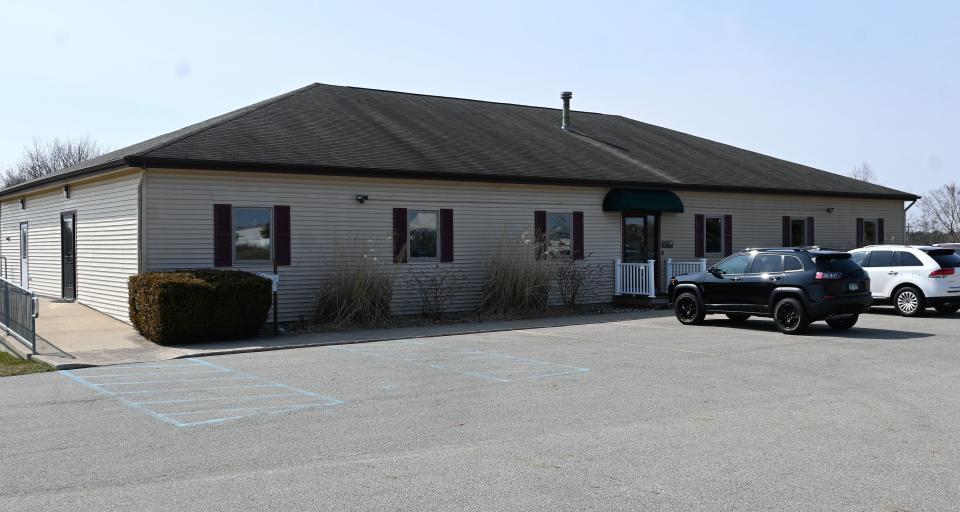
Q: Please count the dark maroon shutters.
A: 12